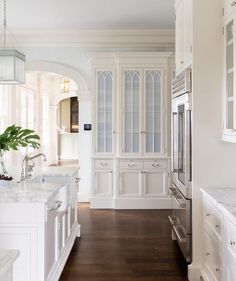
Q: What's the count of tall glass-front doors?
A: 3